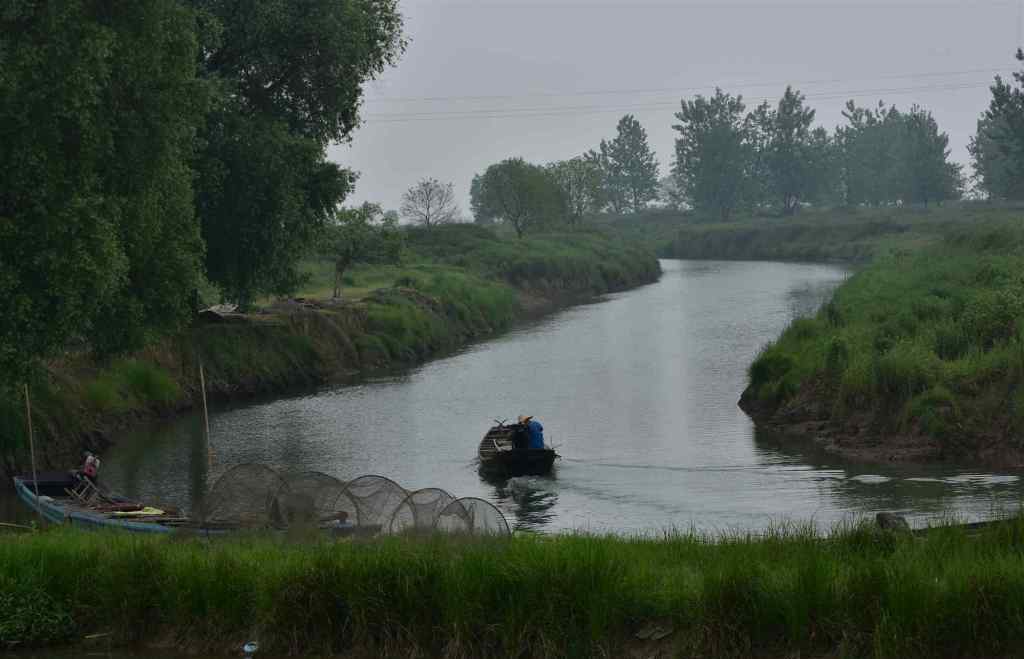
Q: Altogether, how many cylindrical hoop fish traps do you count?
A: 5